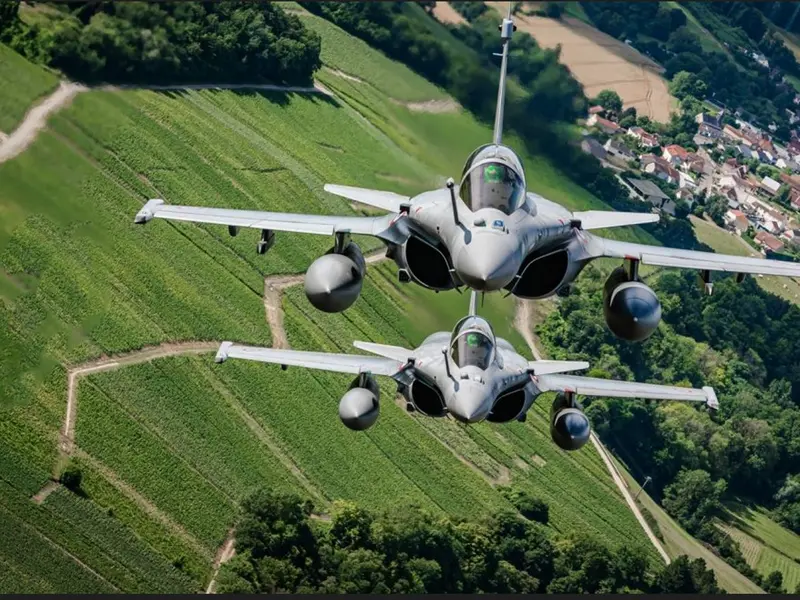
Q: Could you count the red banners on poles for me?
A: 0